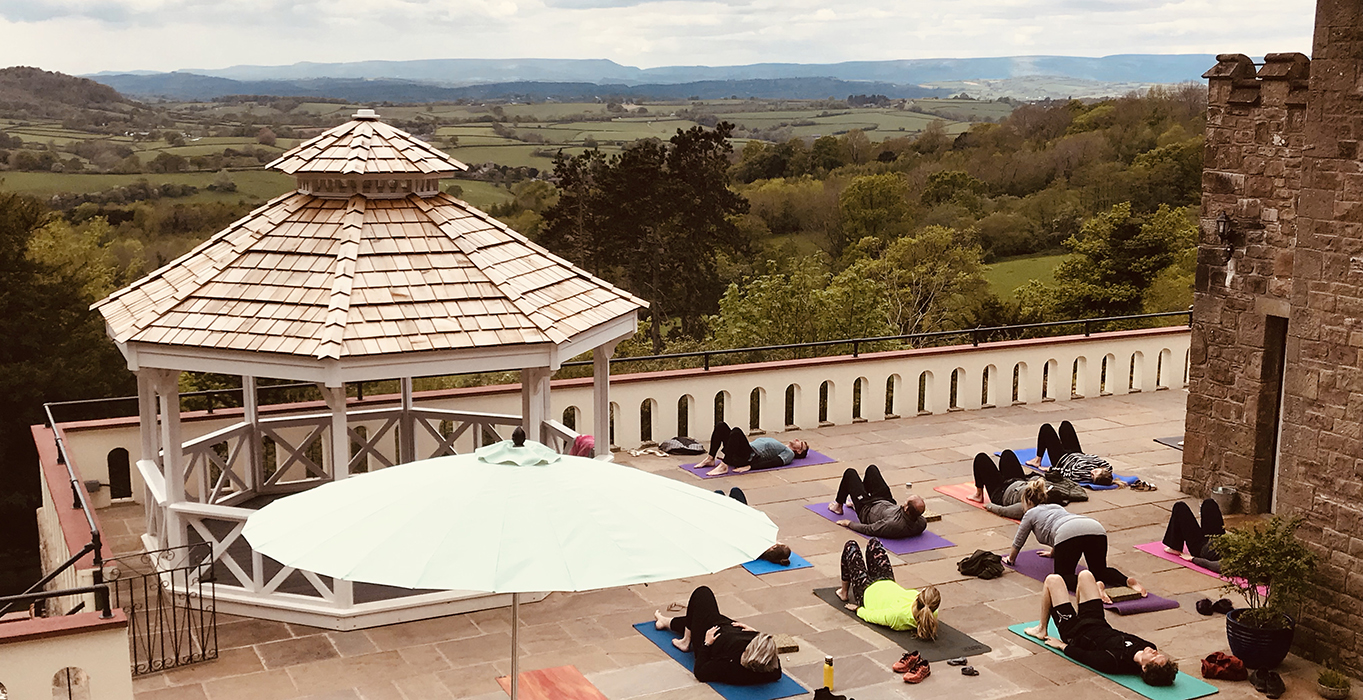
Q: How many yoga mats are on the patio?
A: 12